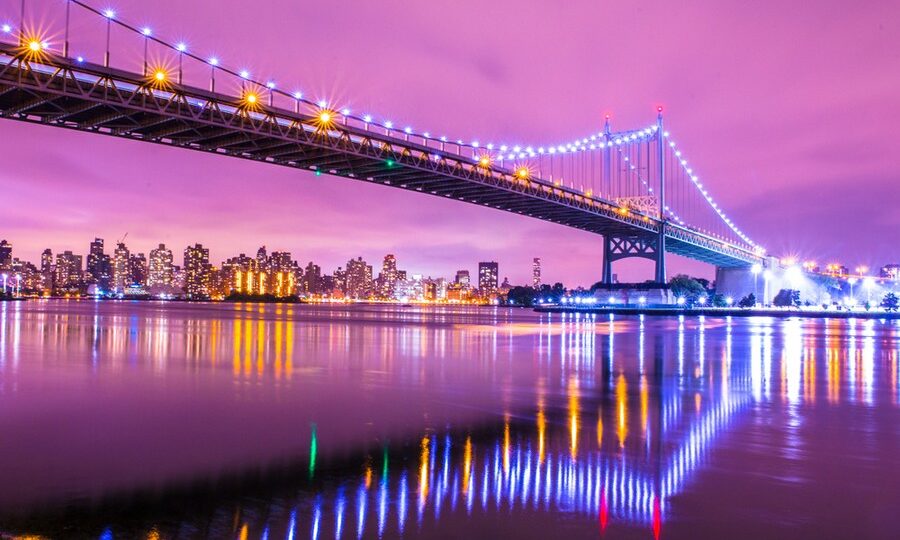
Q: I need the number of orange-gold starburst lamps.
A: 6